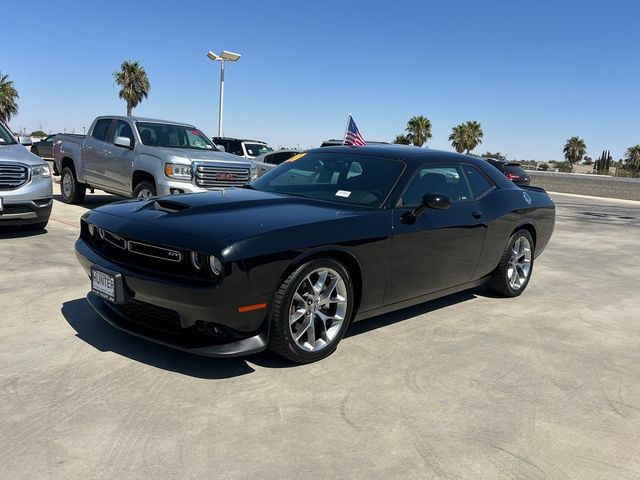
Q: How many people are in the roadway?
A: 0